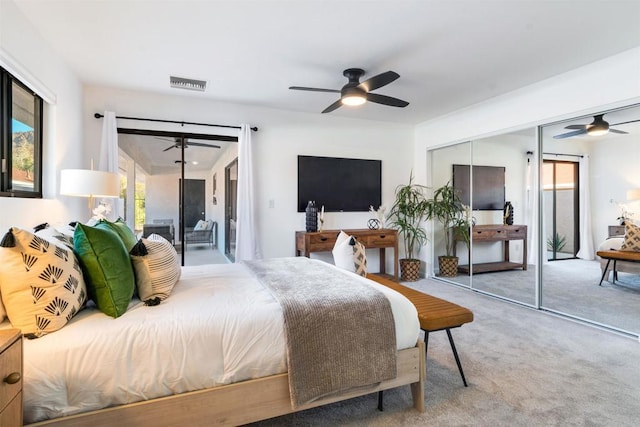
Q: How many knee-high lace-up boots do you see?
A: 0